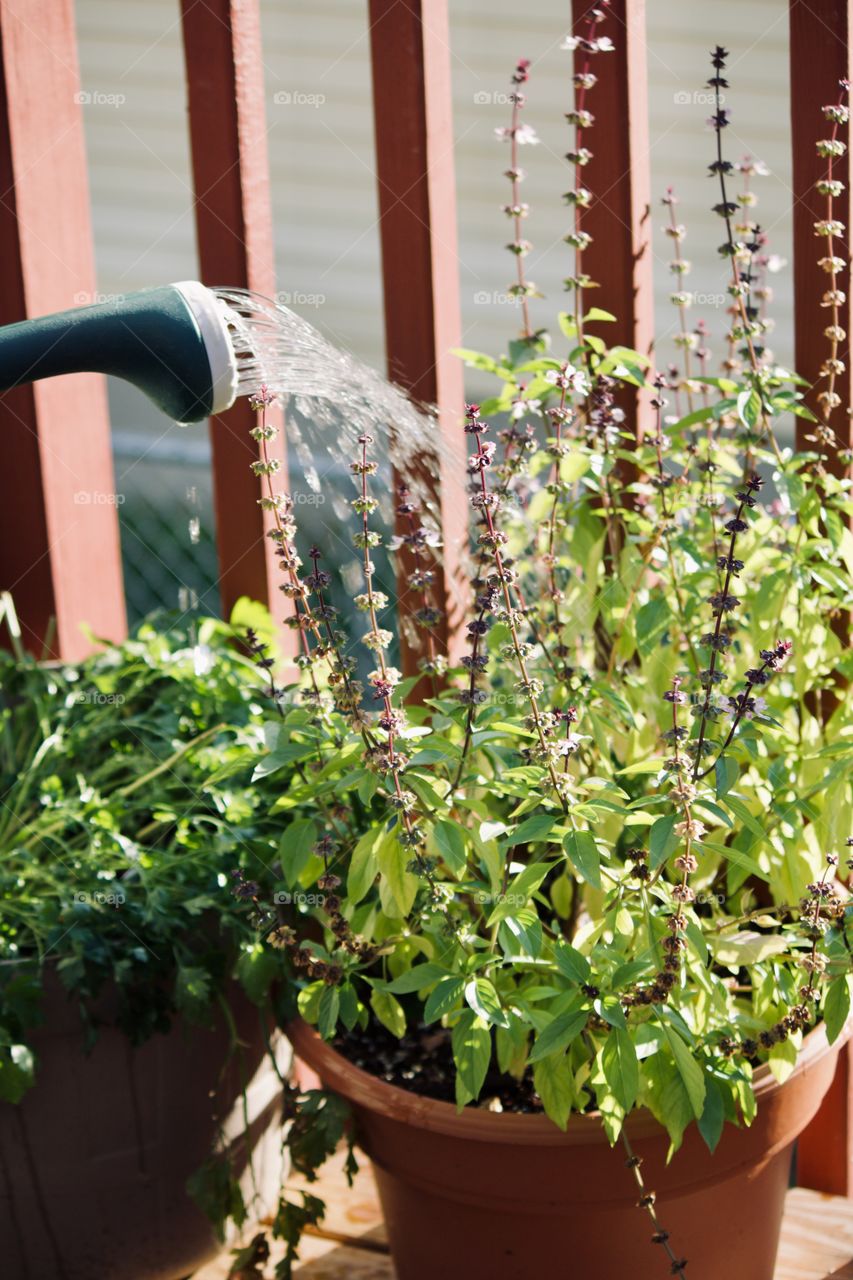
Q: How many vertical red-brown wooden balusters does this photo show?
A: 5